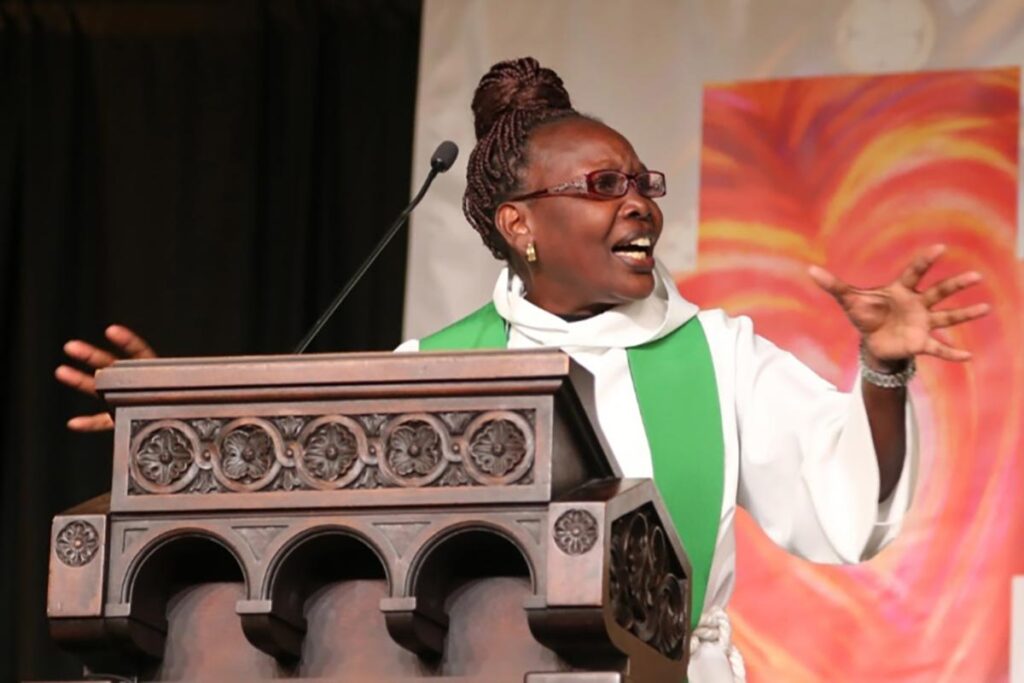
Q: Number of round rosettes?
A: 7